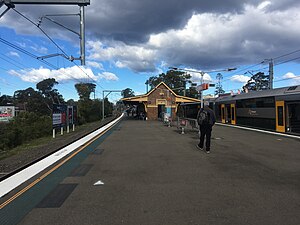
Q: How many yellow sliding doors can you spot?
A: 3